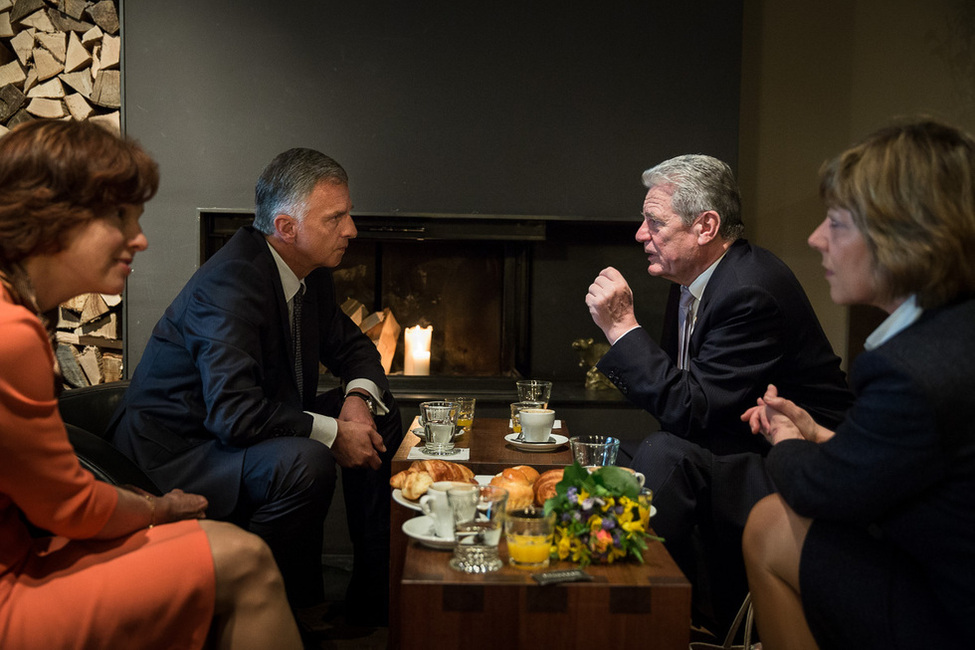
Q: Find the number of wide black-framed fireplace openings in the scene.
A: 1